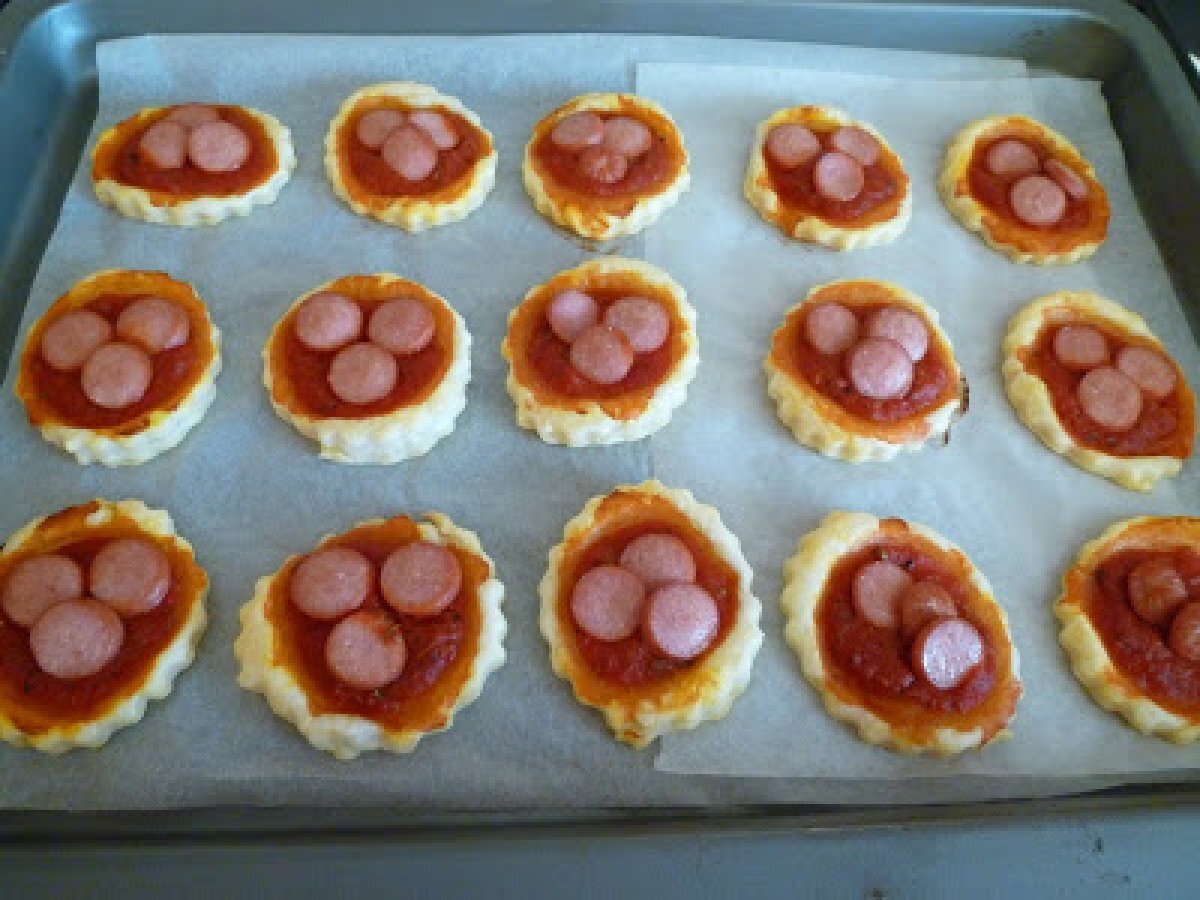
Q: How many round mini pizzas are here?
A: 15